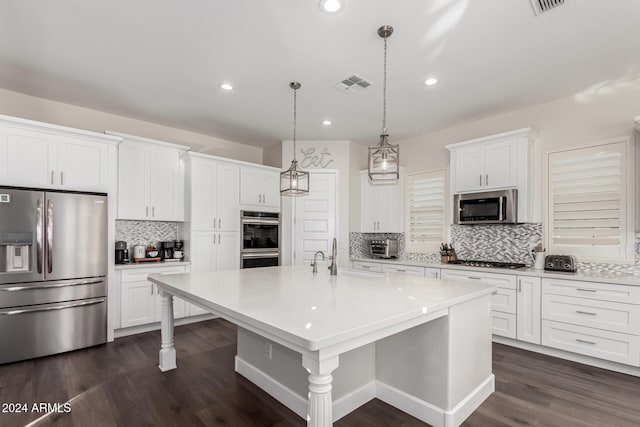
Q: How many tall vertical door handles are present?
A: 2